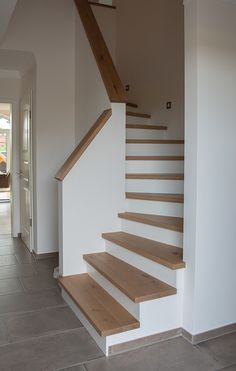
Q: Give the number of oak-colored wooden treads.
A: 11